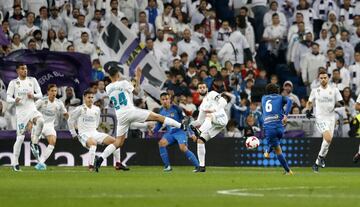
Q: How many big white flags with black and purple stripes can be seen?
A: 1